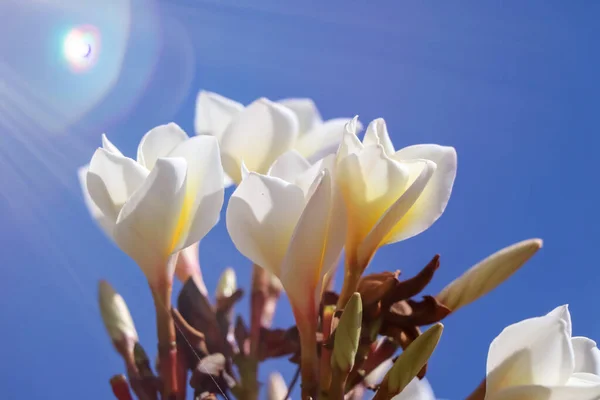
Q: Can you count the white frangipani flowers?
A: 5